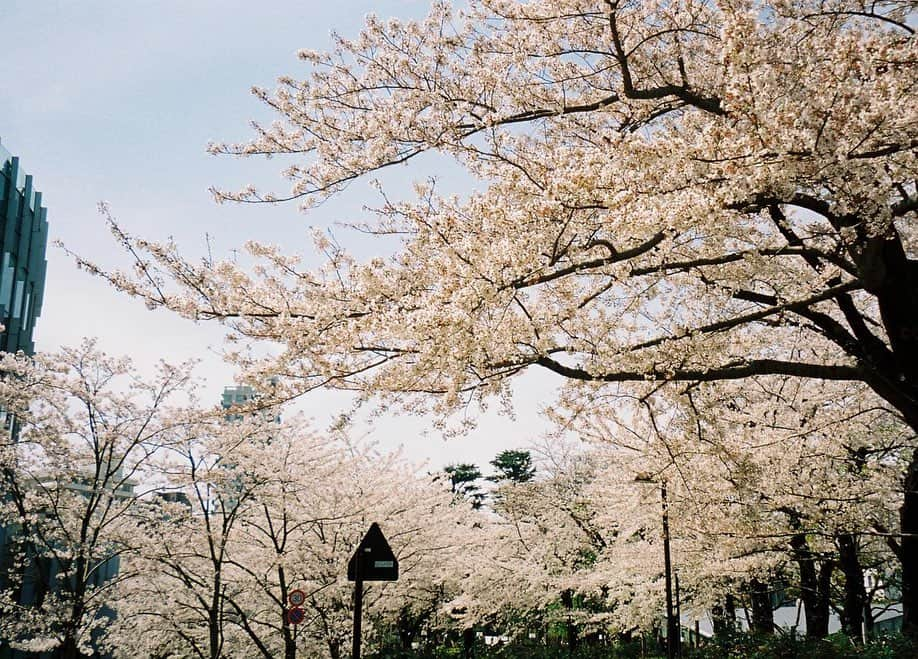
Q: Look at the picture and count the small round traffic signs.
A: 2